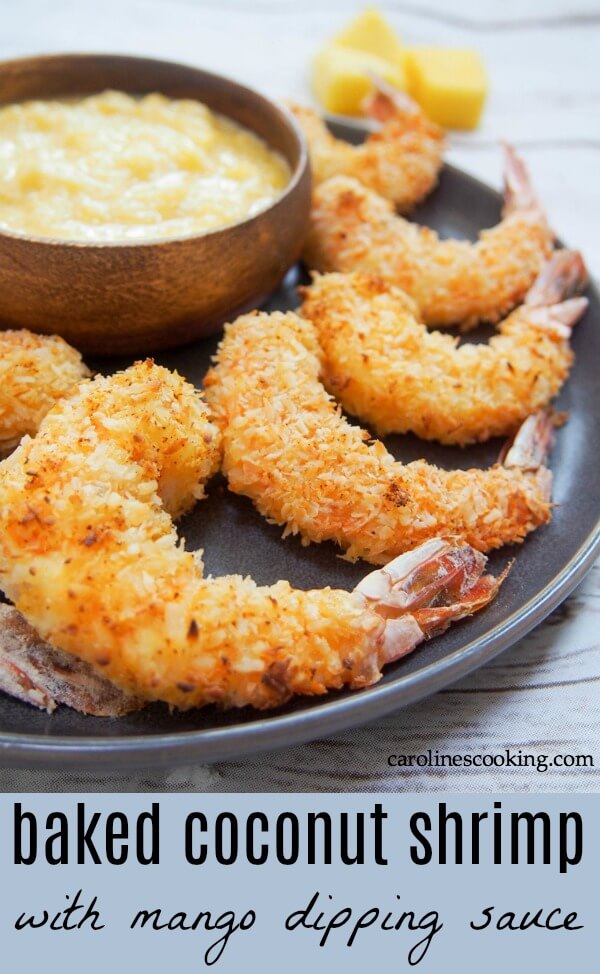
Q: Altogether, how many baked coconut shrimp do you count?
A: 6